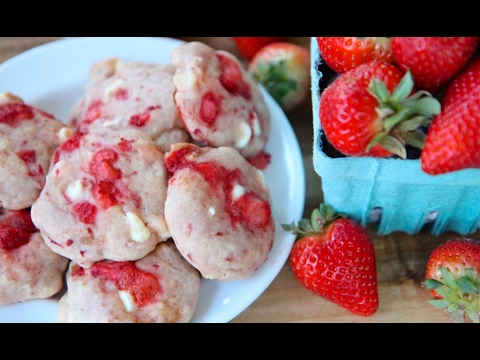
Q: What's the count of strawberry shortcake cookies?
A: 7